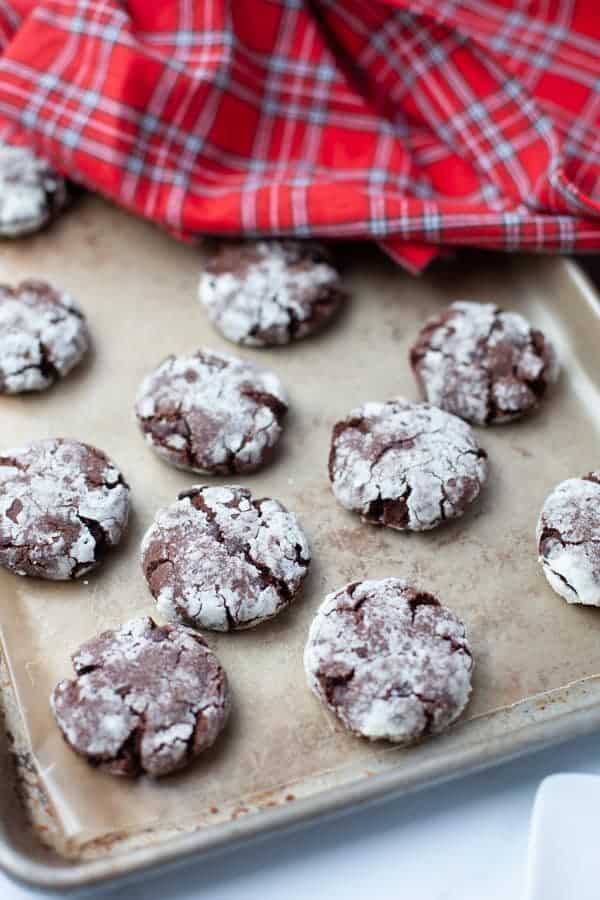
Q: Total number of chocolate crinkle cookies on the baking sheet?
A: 11